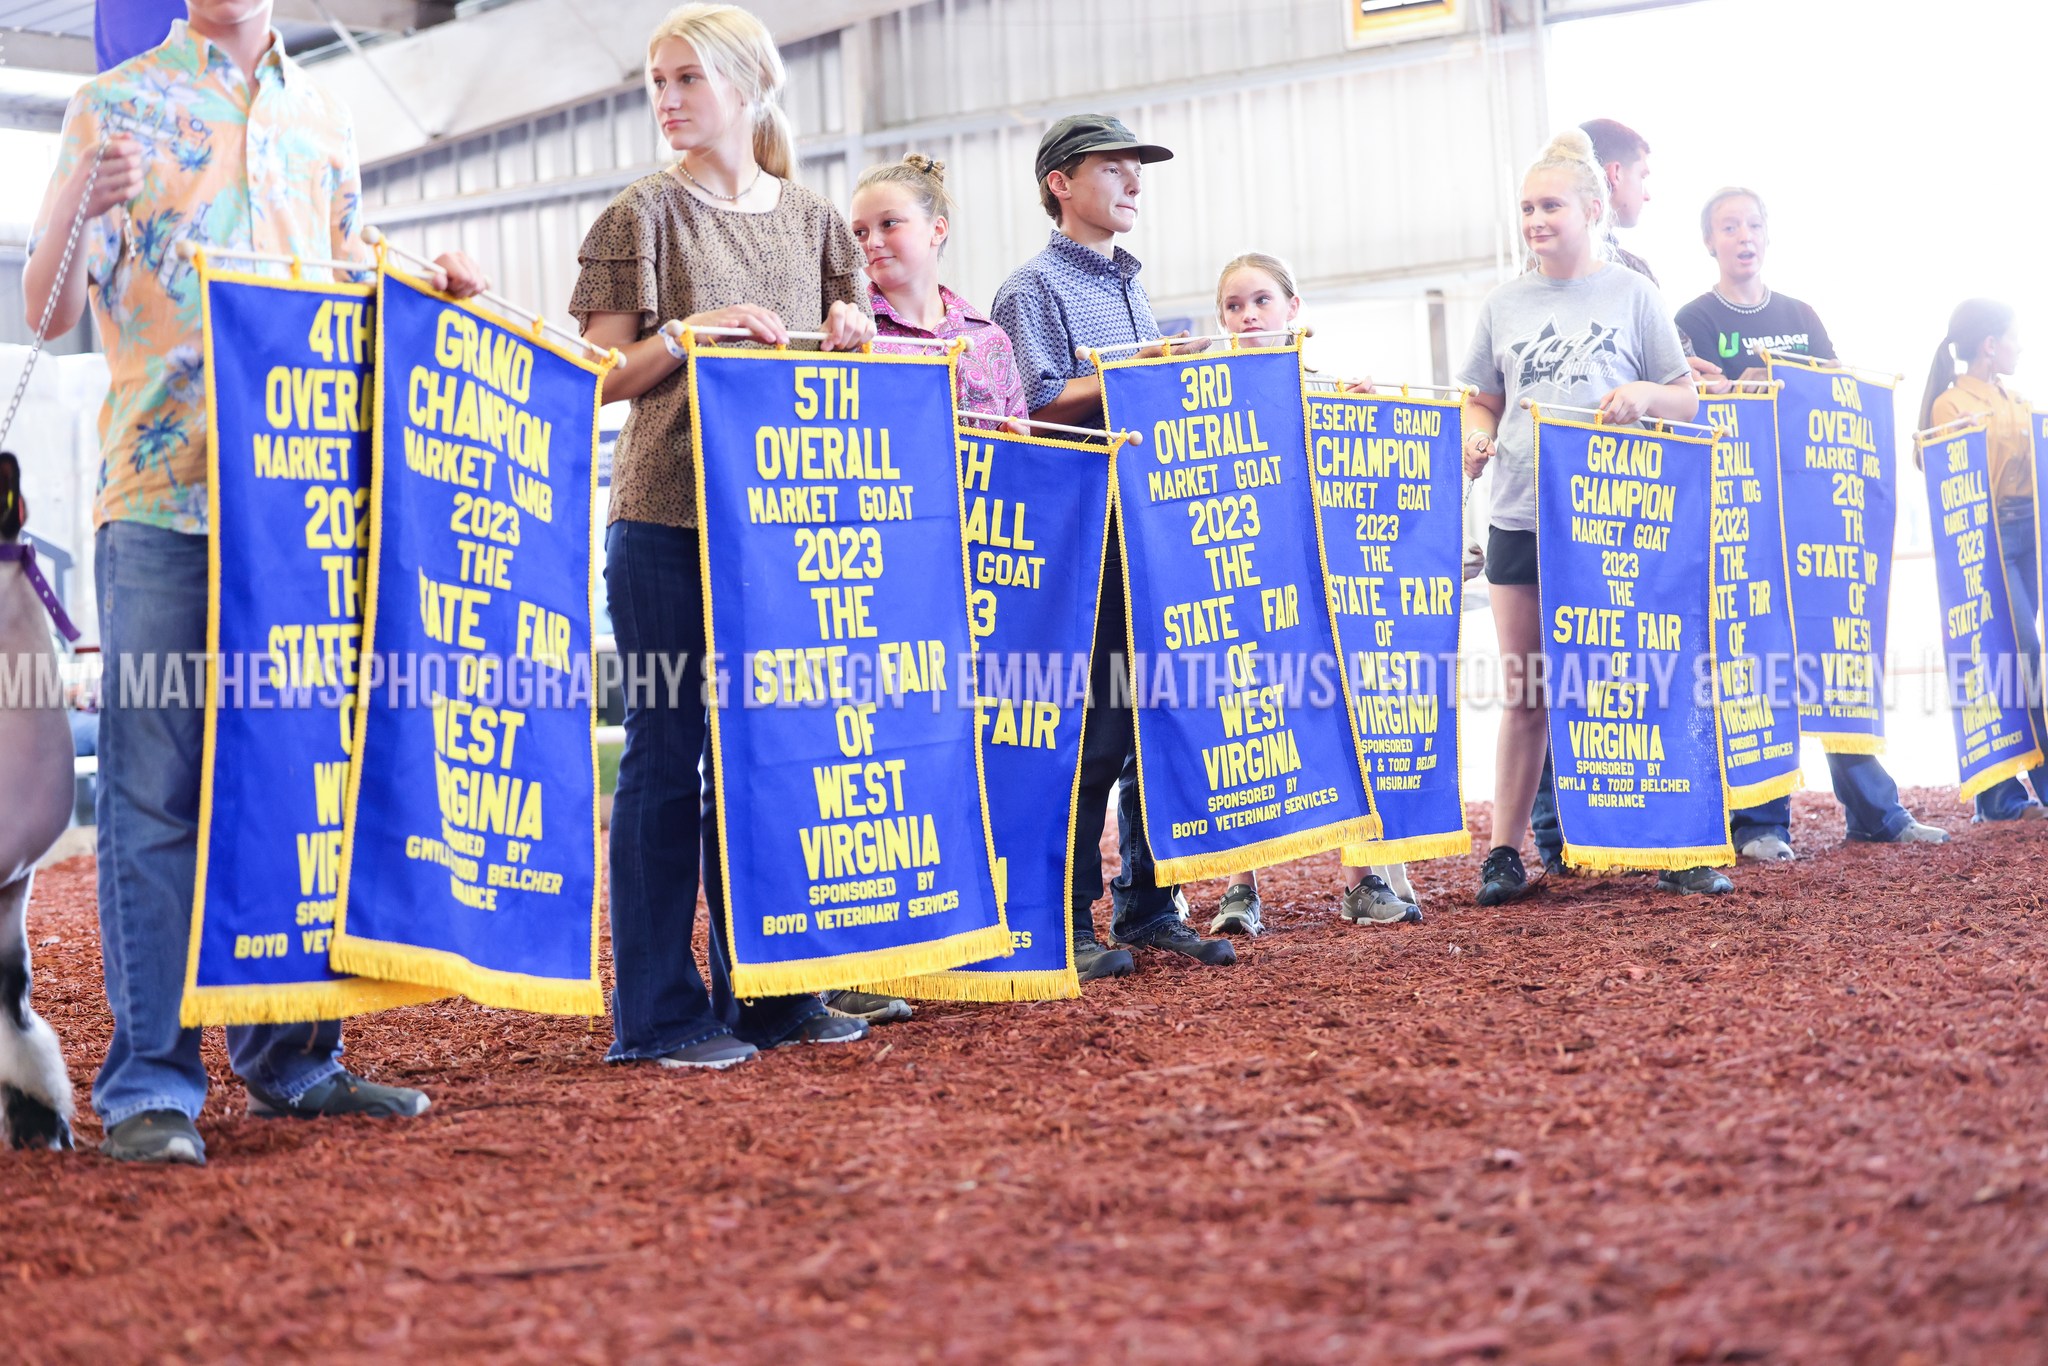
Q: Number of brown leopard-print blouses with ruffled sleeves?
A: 1